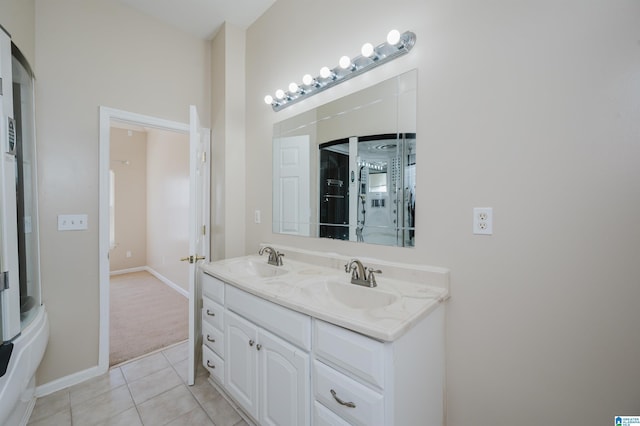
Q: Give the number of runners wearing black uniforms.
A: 0